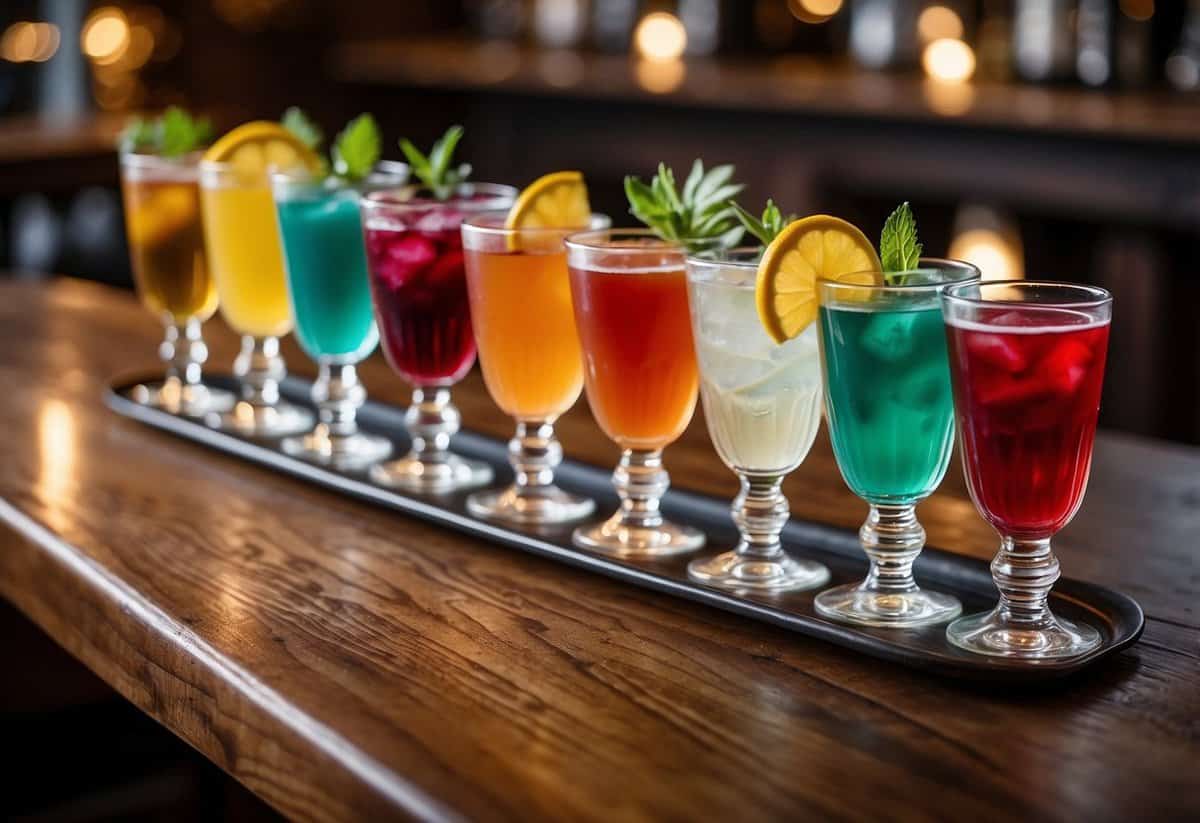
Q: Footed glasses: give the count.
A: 9